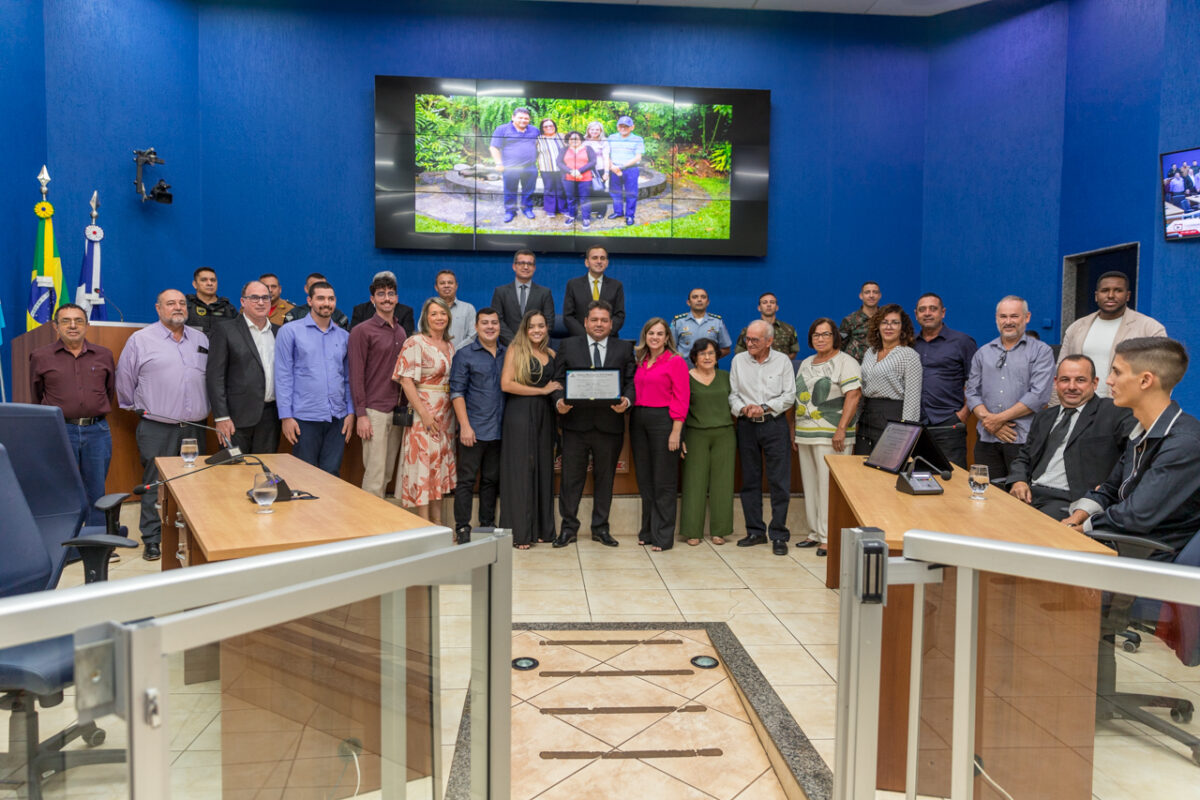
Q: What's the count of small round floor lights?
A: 2